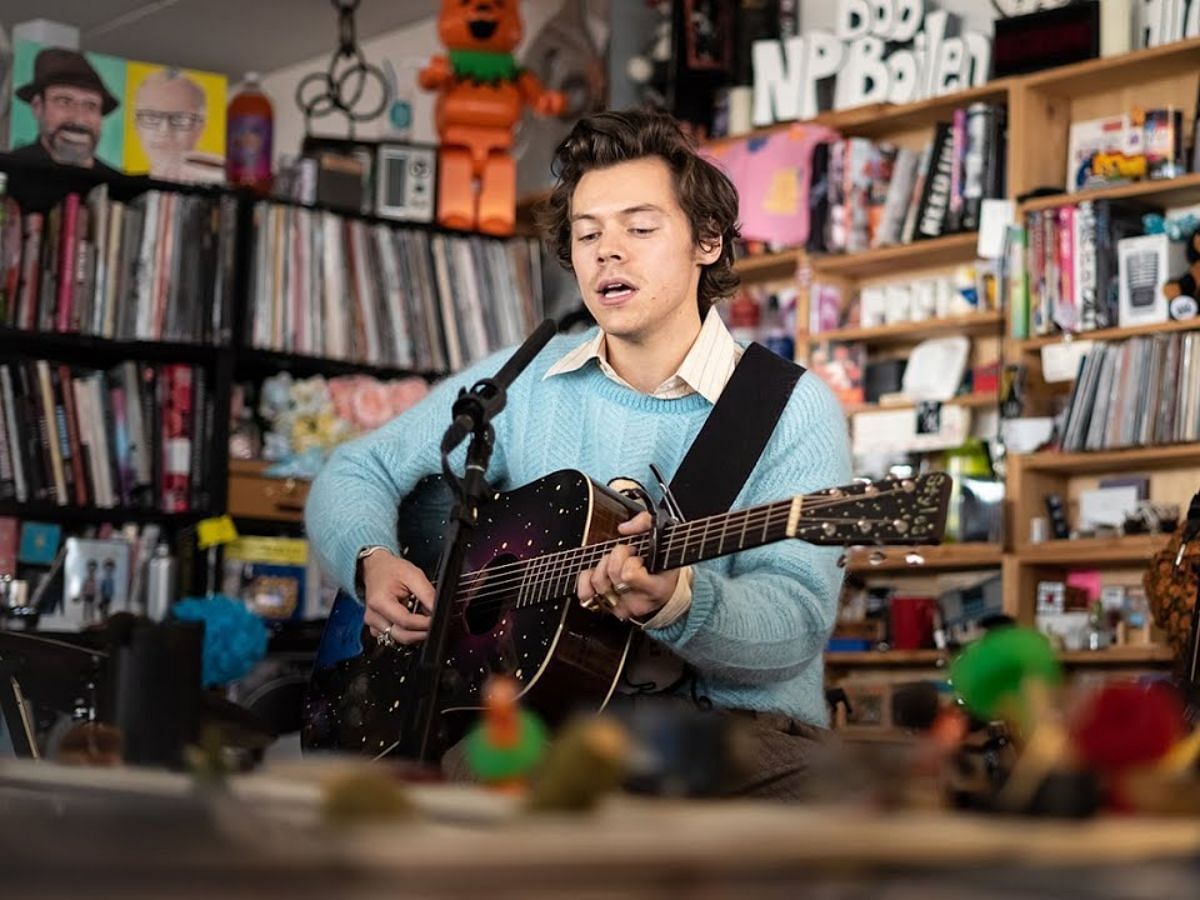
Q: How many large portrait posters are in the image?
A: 2